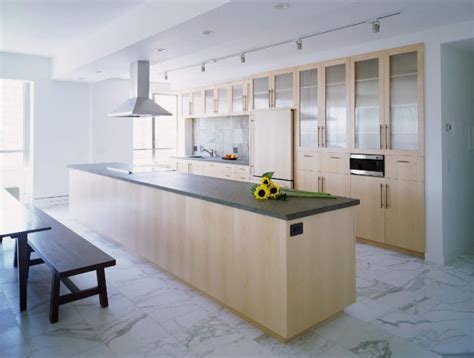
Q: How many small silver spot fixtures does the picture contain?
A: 5